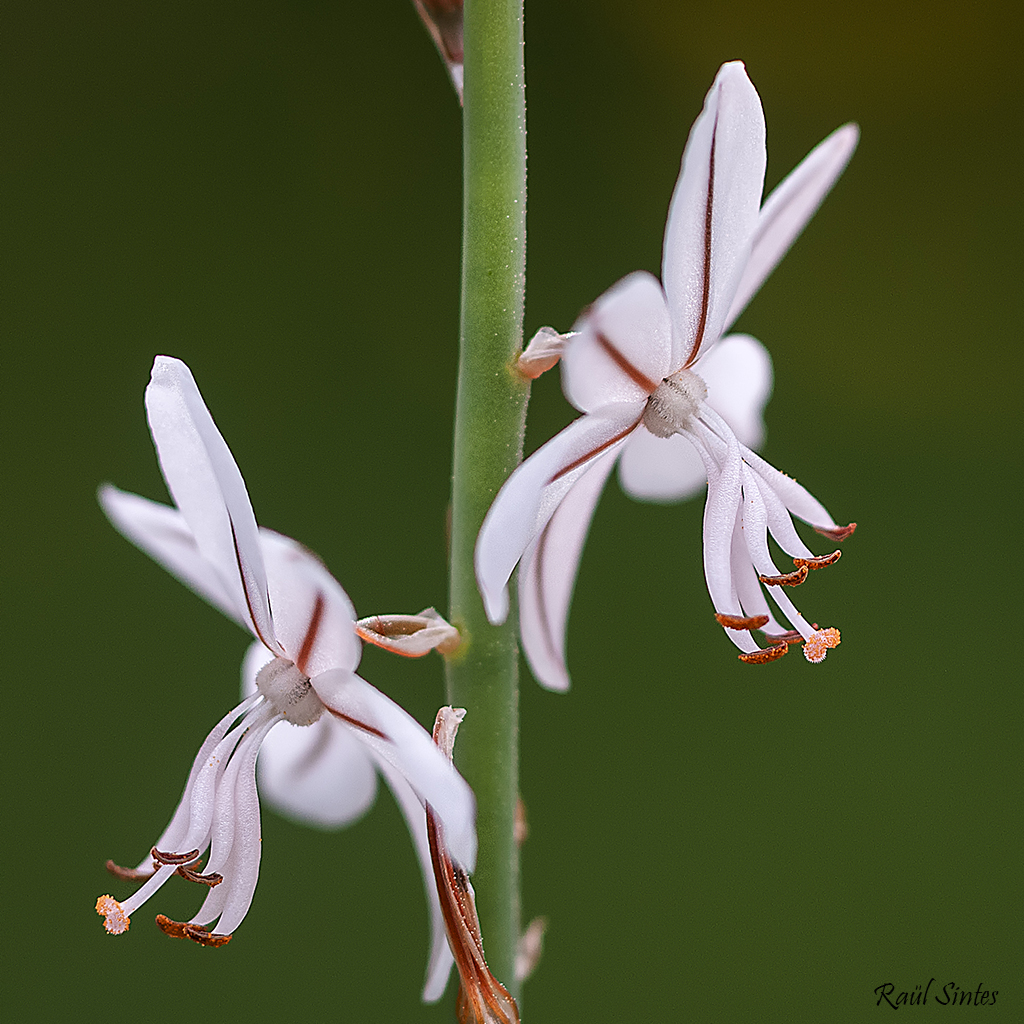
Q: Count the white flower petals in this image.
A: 12